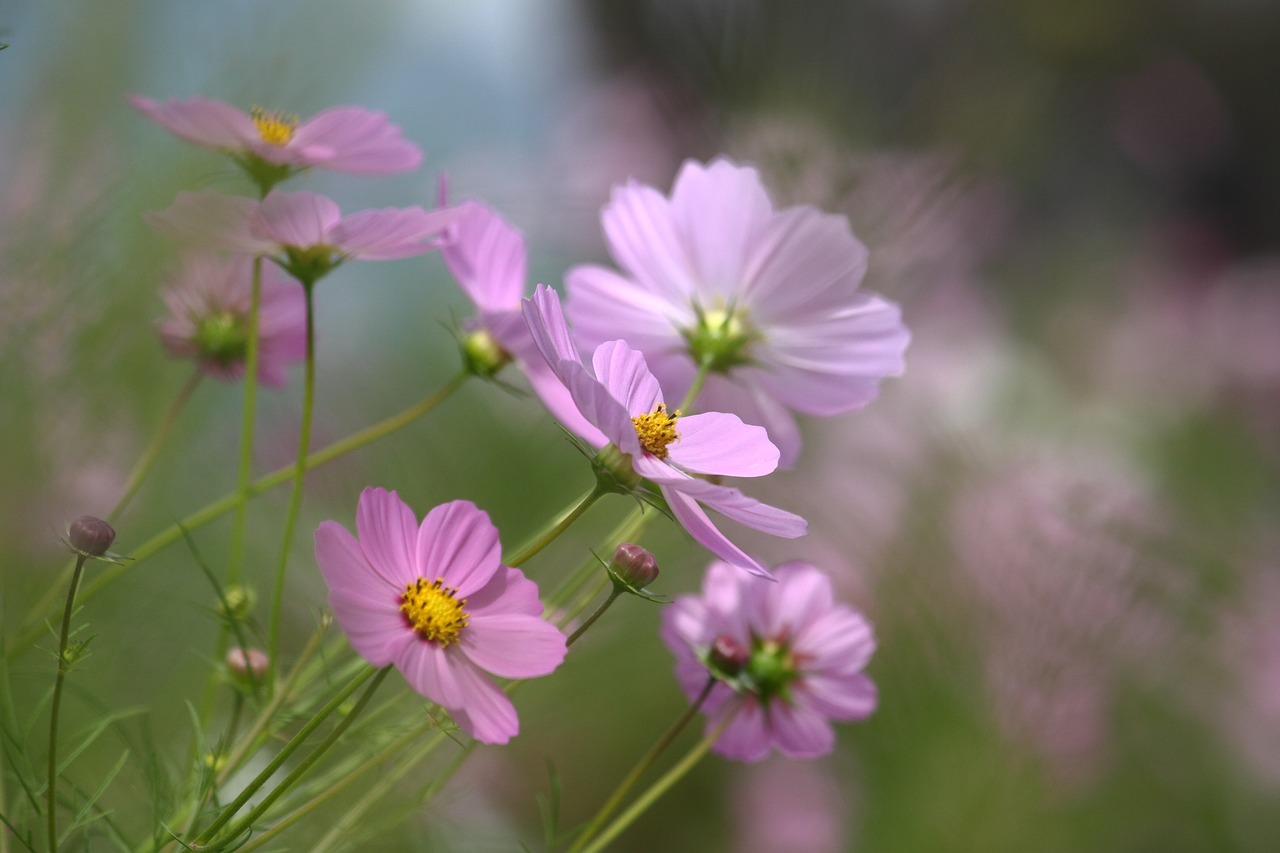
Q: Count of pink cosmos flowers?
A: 8